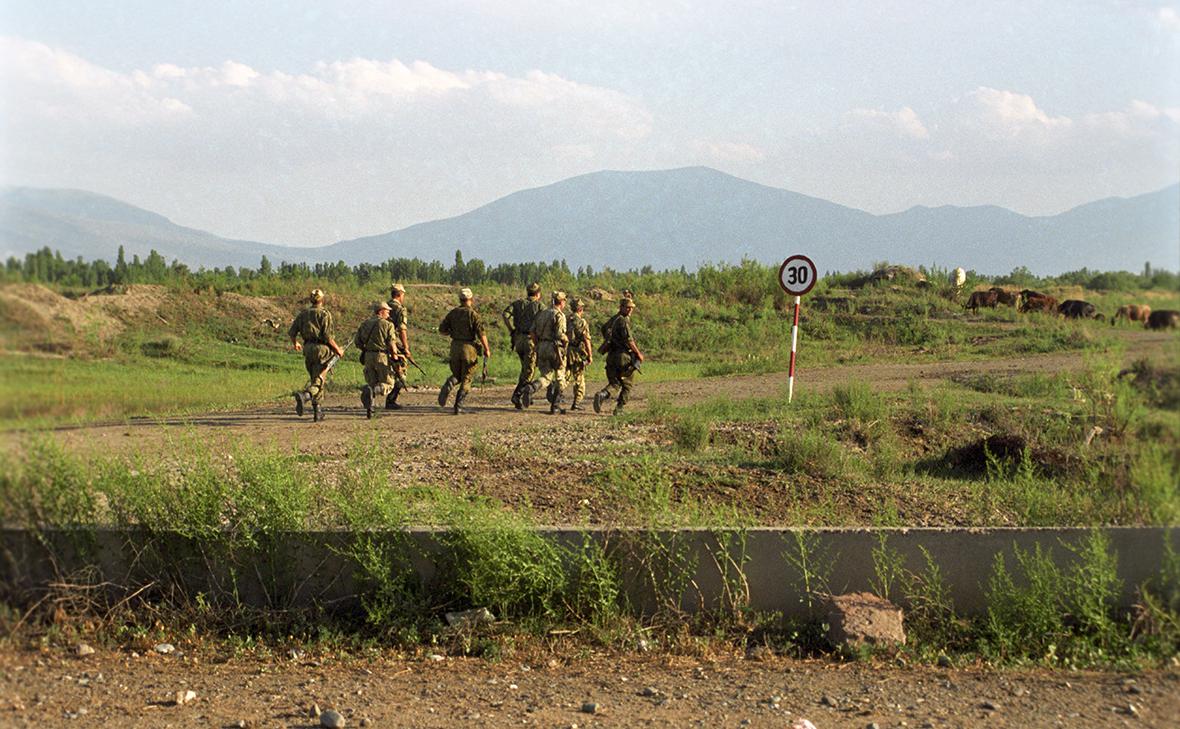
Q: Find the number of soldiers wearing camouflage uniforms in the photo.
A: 8